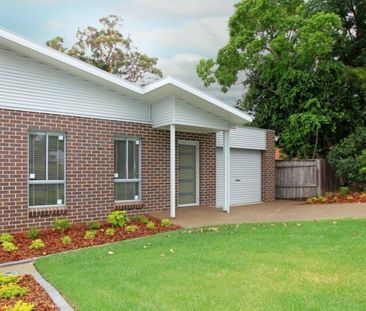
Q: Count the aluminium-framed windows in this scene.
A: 2